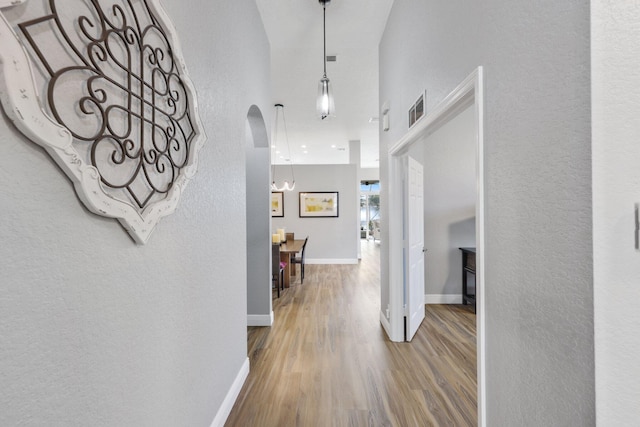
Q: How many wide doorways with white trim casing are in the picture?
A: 1